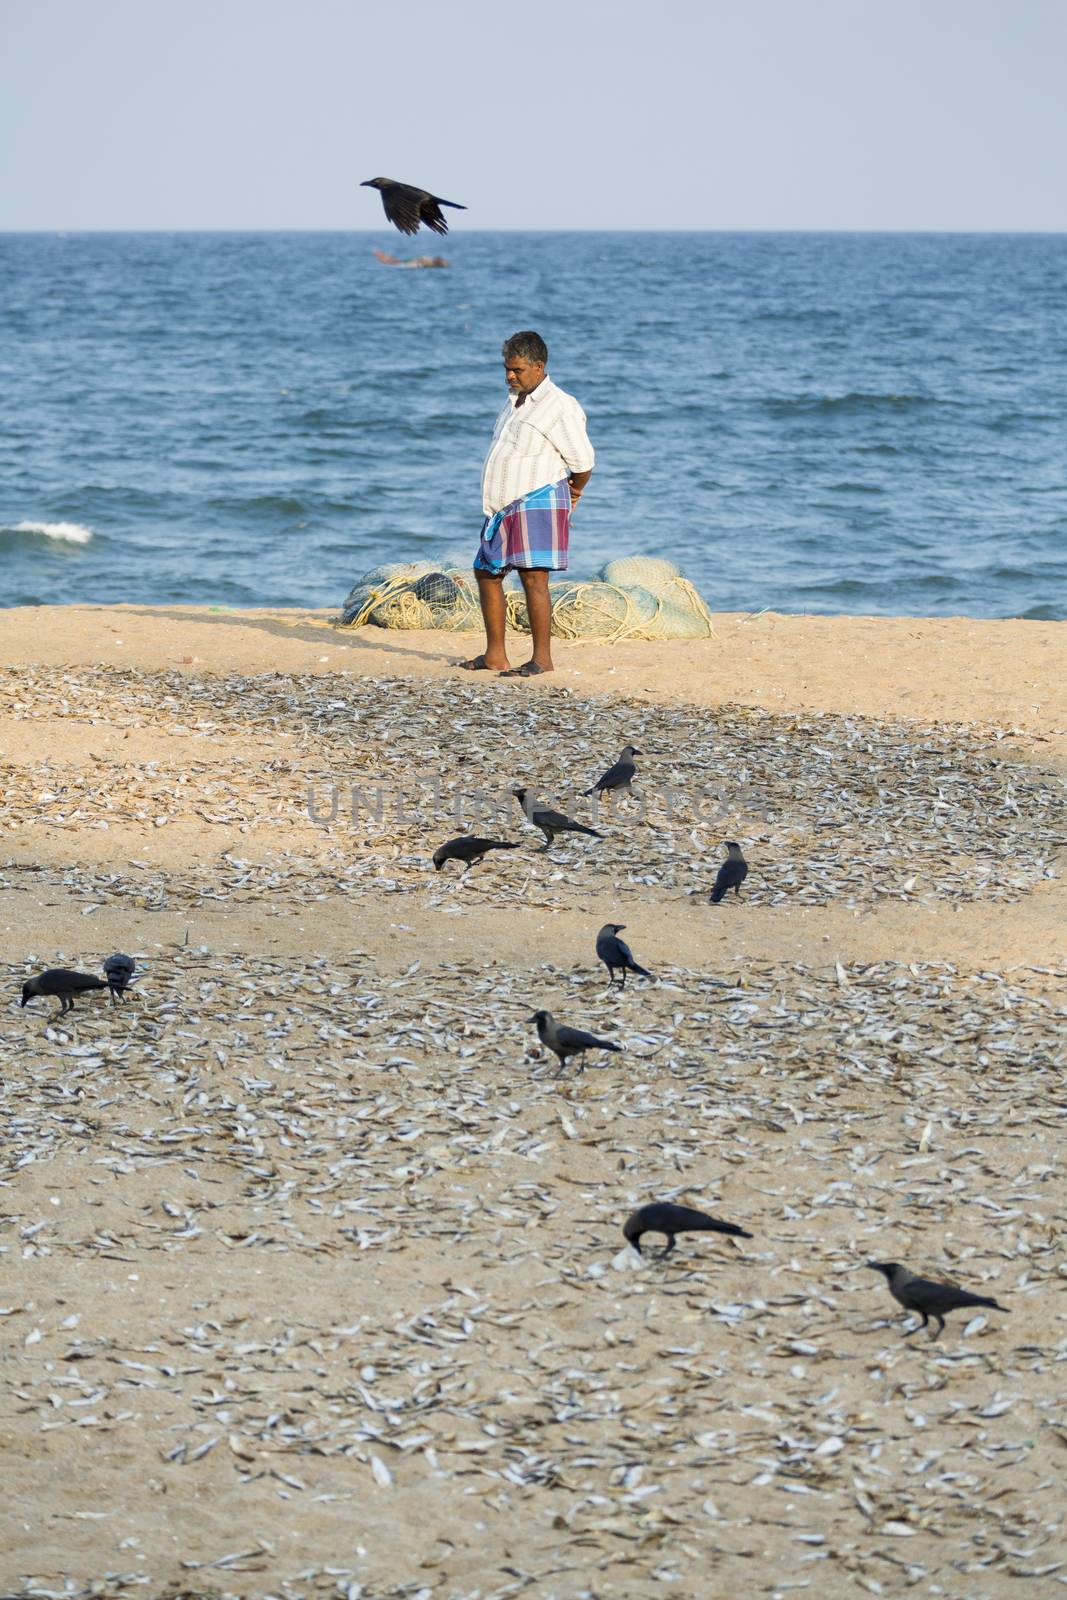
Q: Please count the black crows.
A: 11